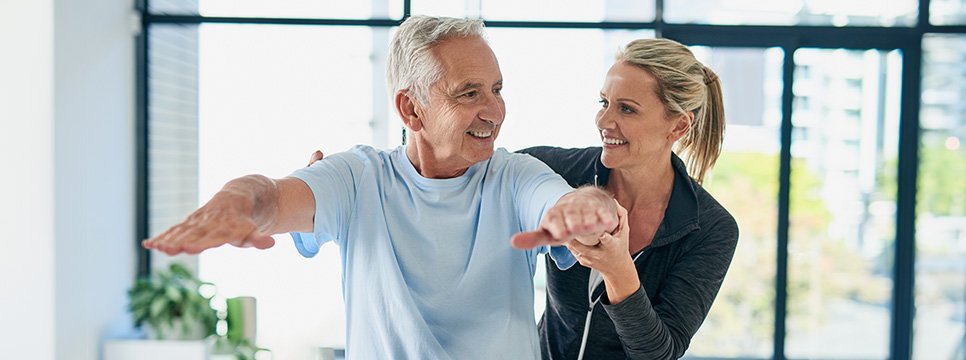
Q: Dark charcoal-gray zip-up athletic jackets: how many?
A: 1